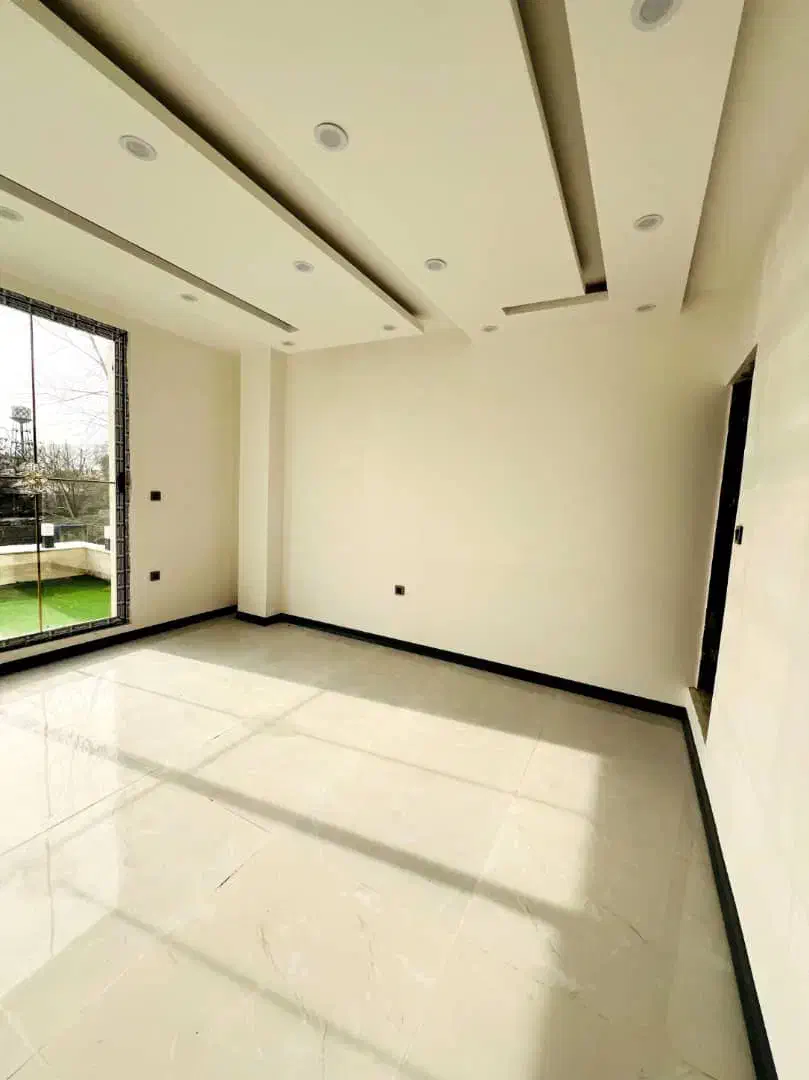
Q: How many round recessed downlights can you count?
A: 12